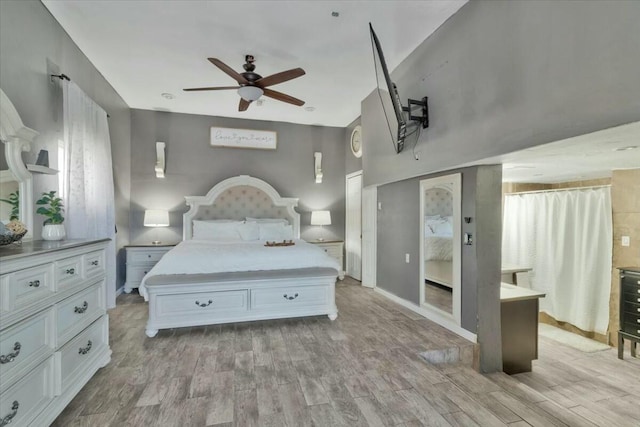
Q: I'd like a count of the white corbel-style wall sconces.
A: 2